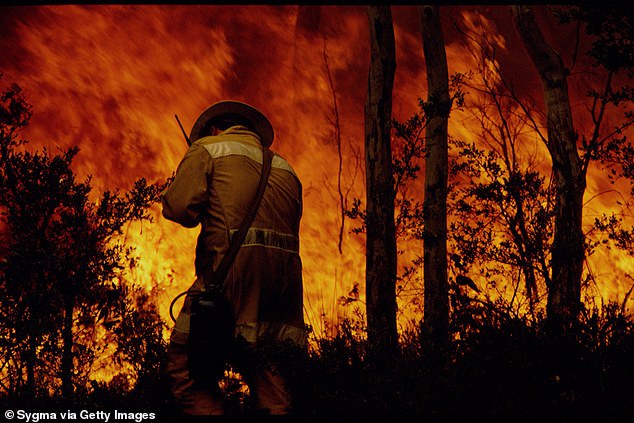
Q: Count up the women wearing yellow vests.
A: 0